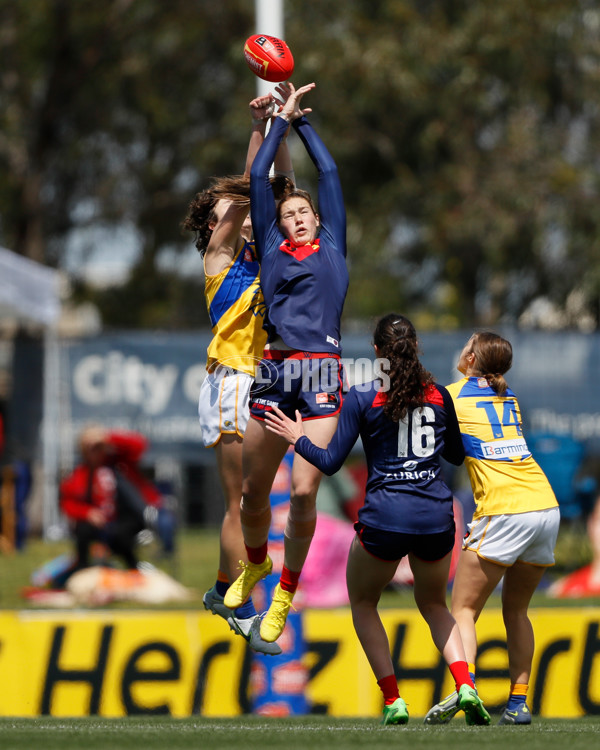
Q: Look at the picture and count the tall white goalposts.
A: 1